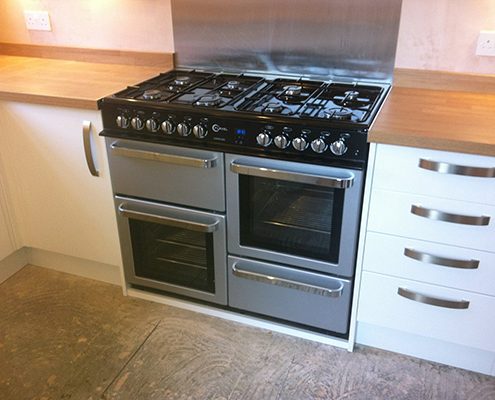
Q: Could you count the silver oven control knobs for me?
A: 11